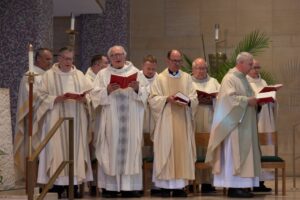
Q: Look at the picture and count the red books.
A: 6